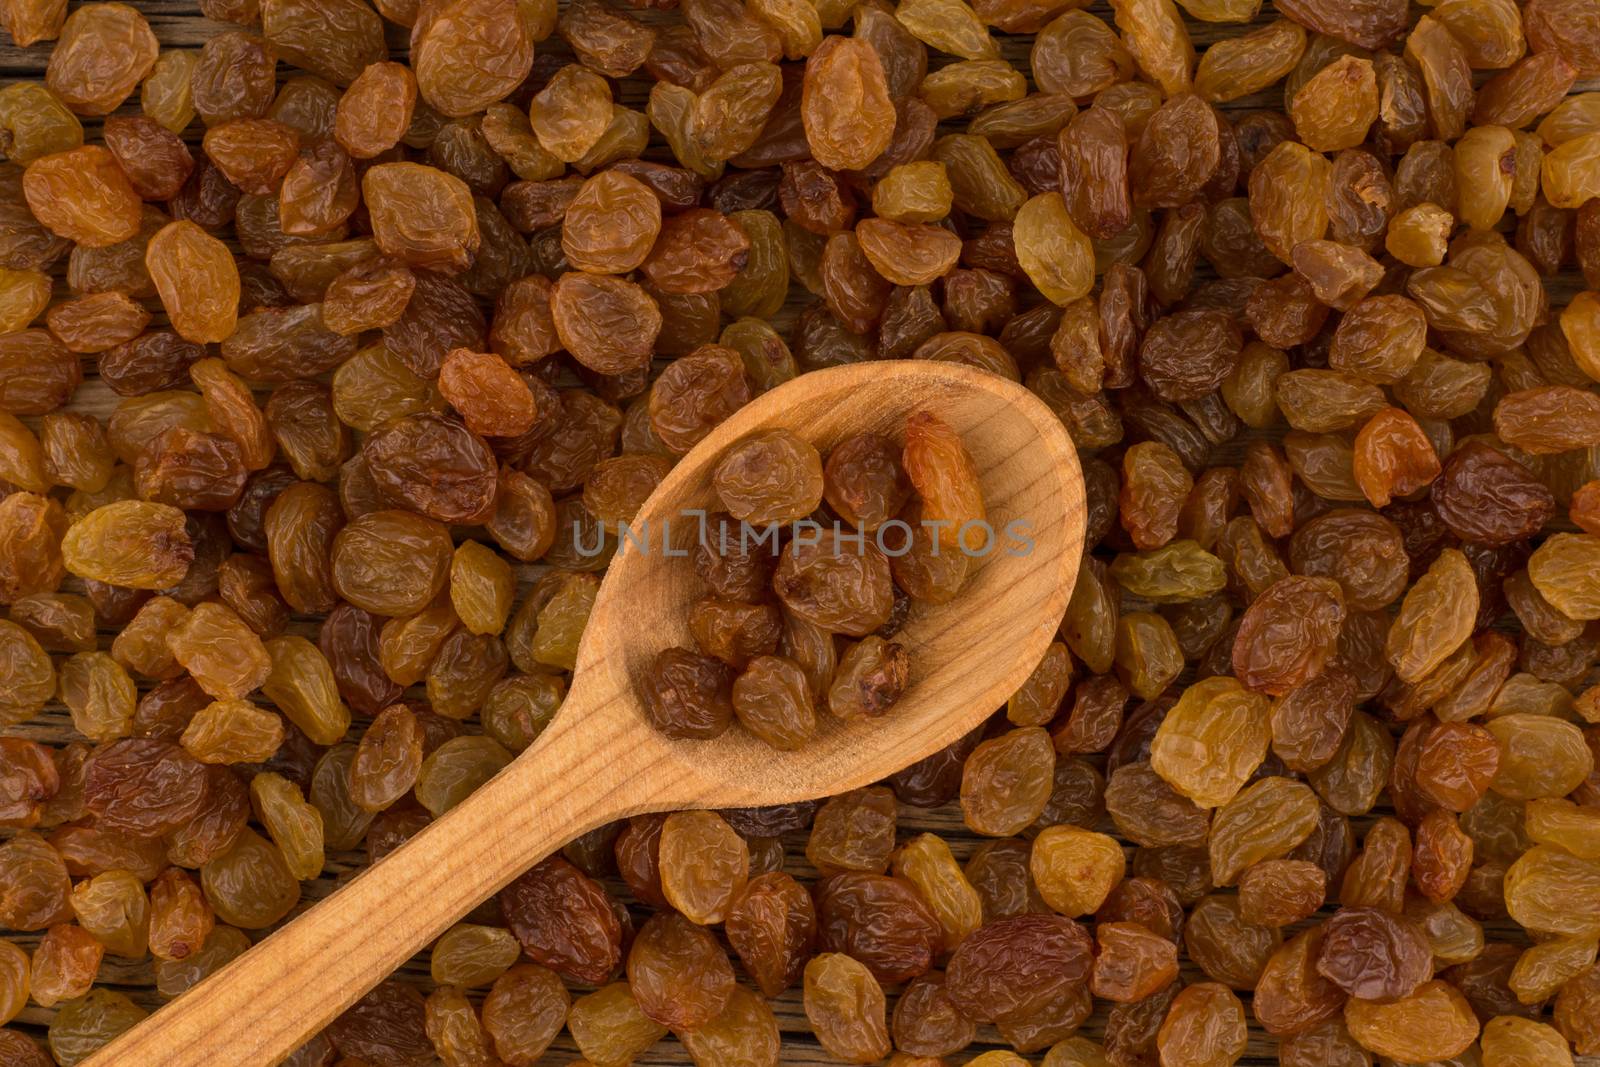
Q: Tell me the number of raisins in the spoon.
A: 12